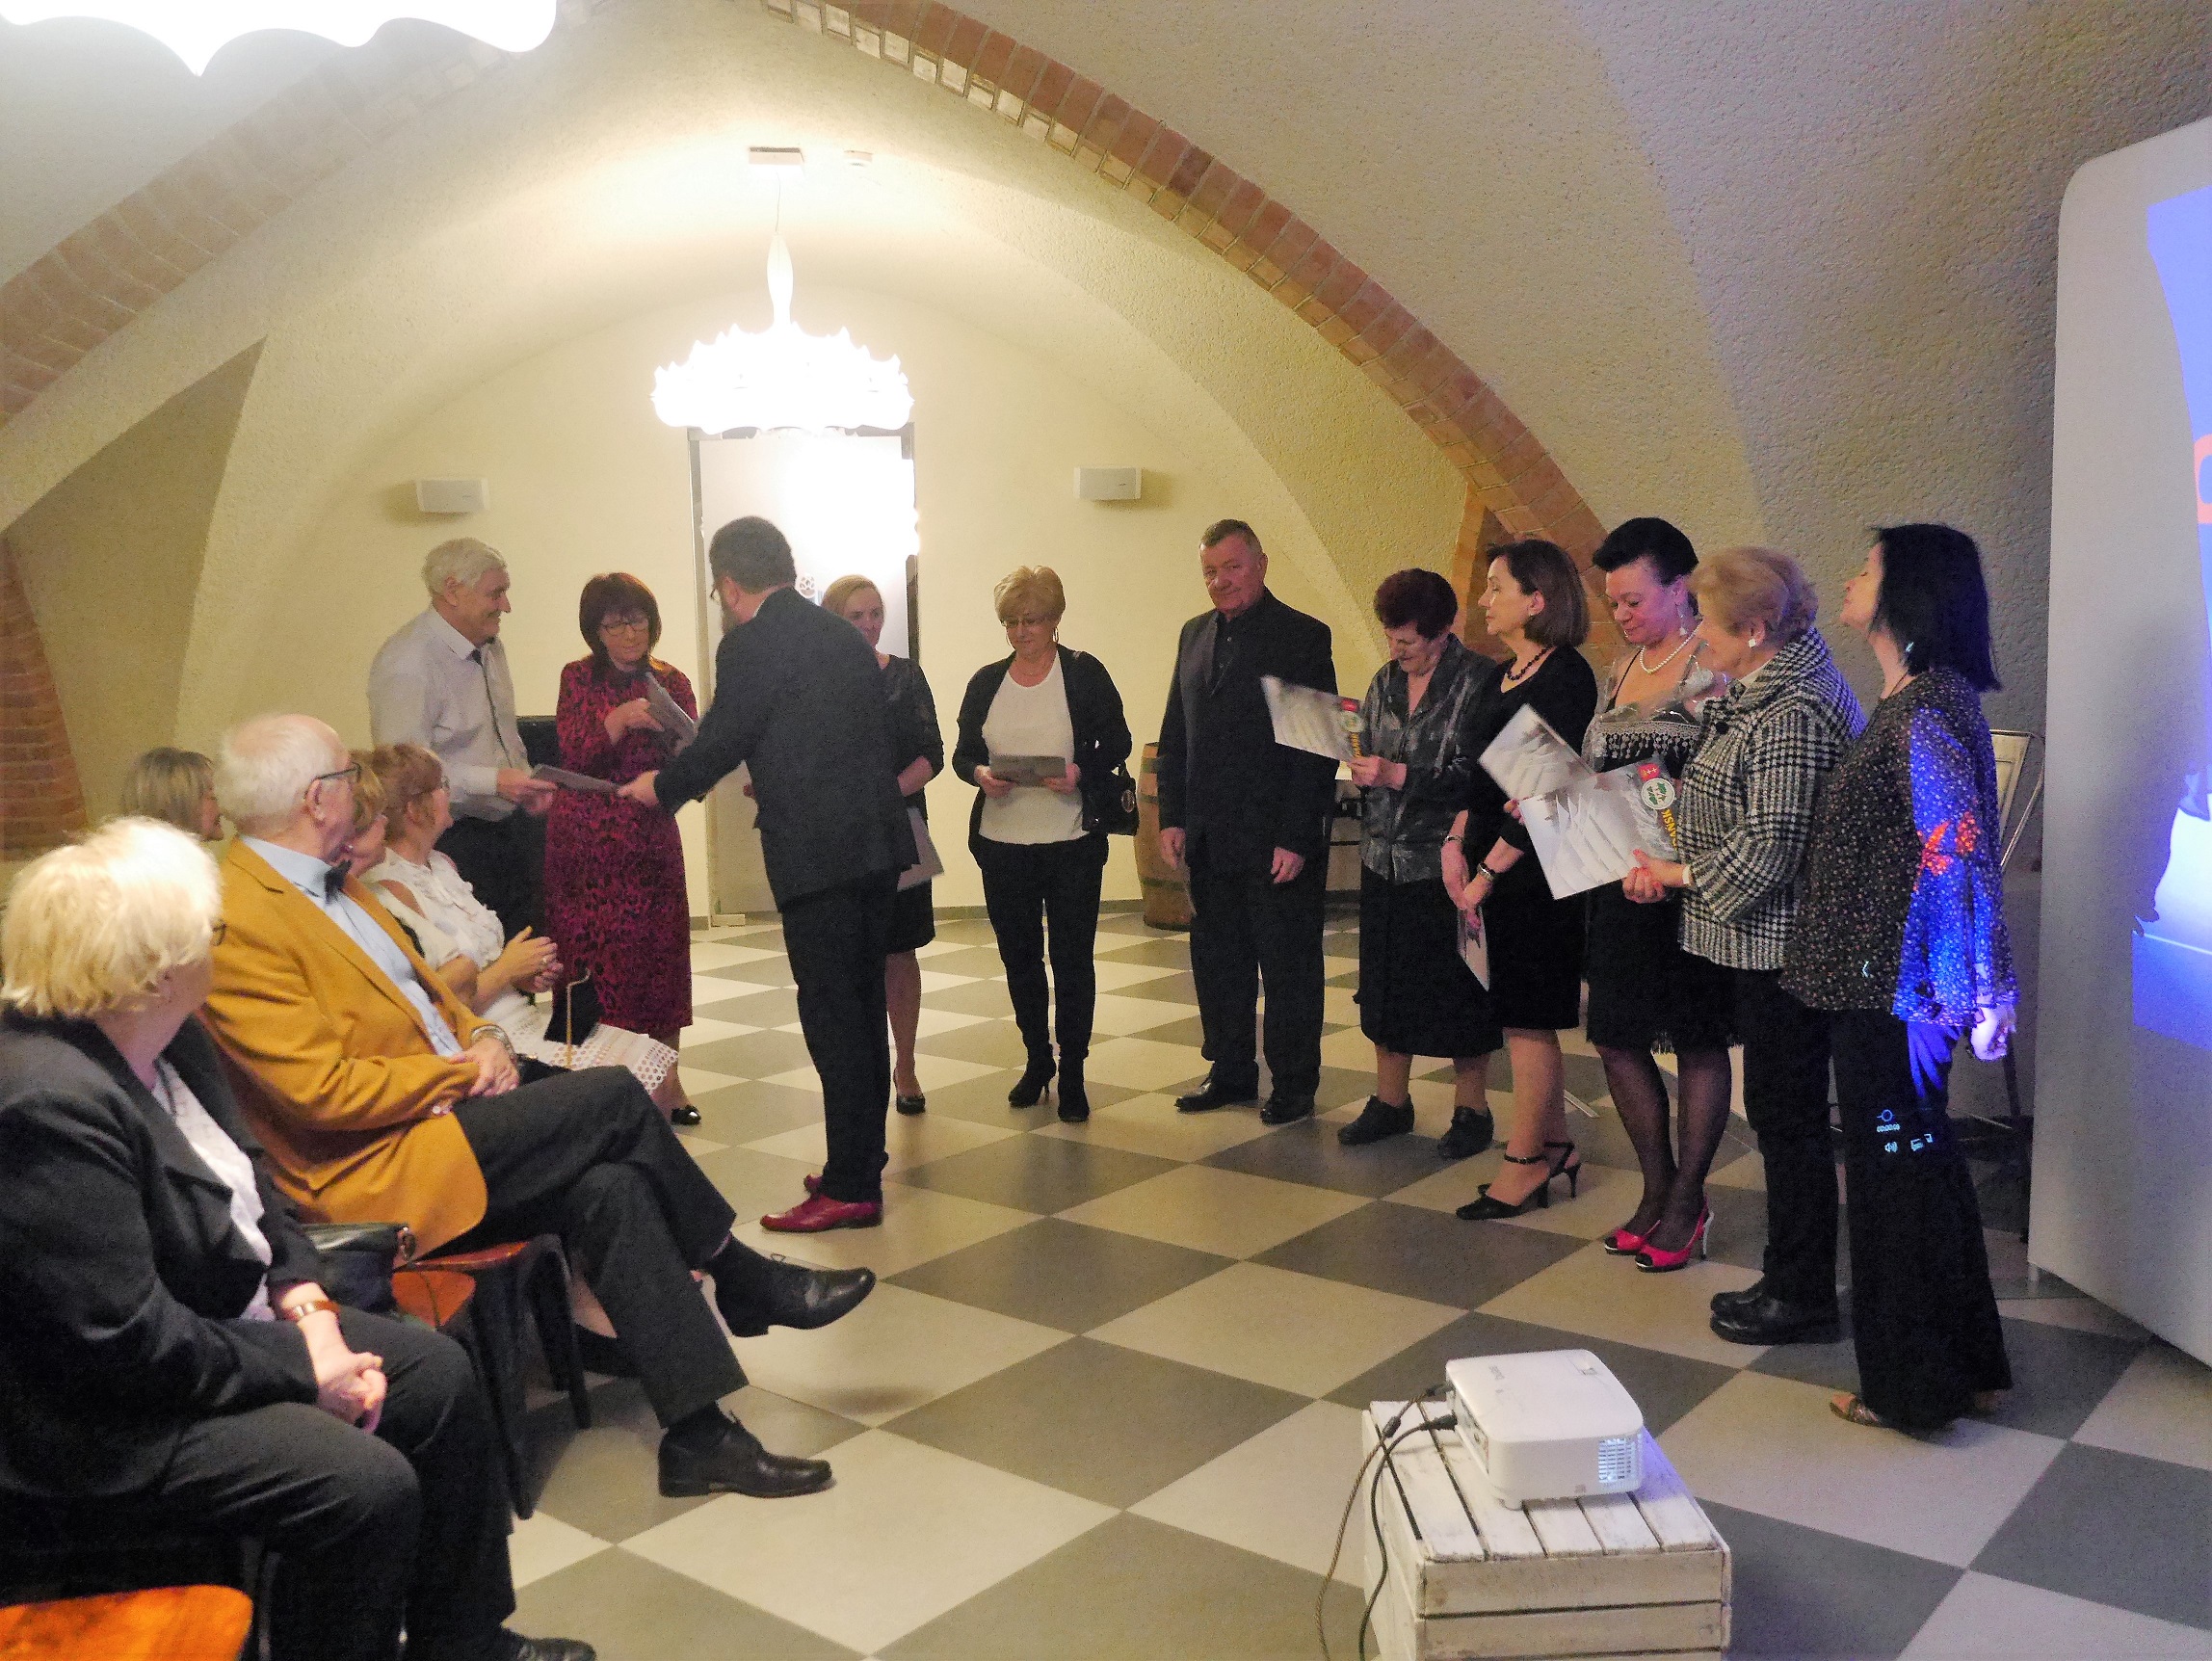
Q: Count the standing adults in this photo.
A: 11